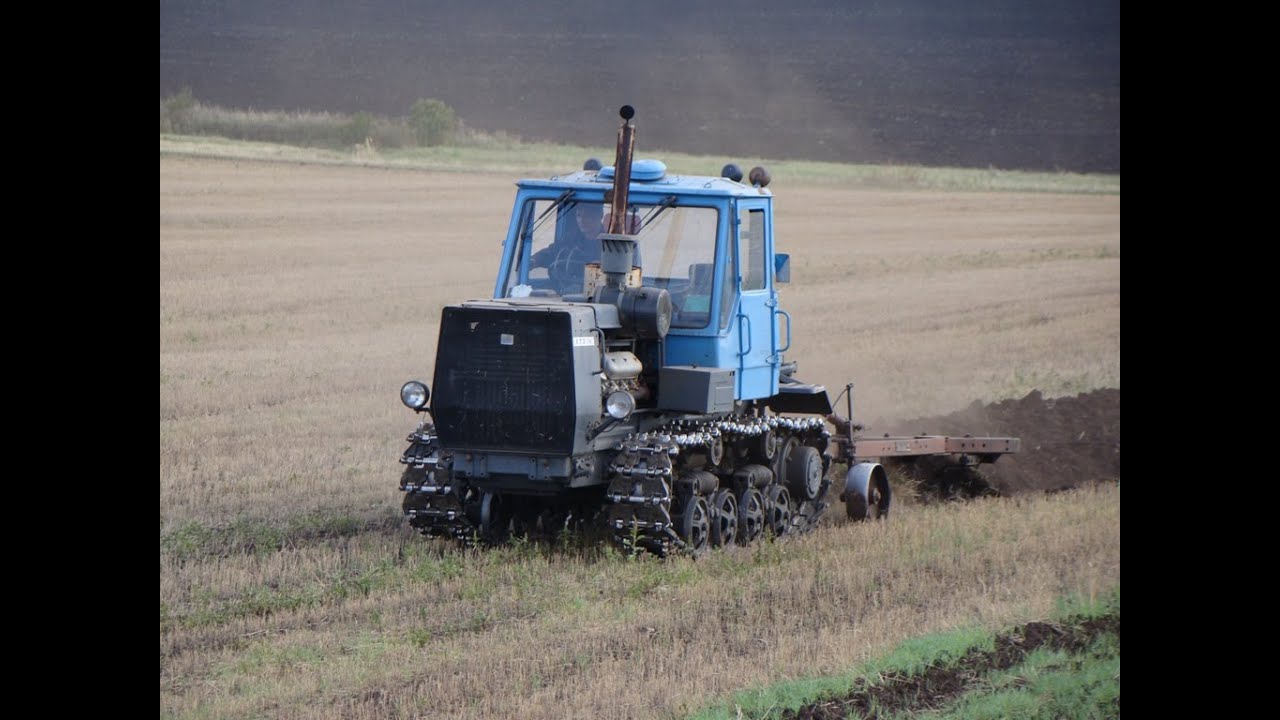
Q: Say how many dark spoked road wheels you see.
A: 4